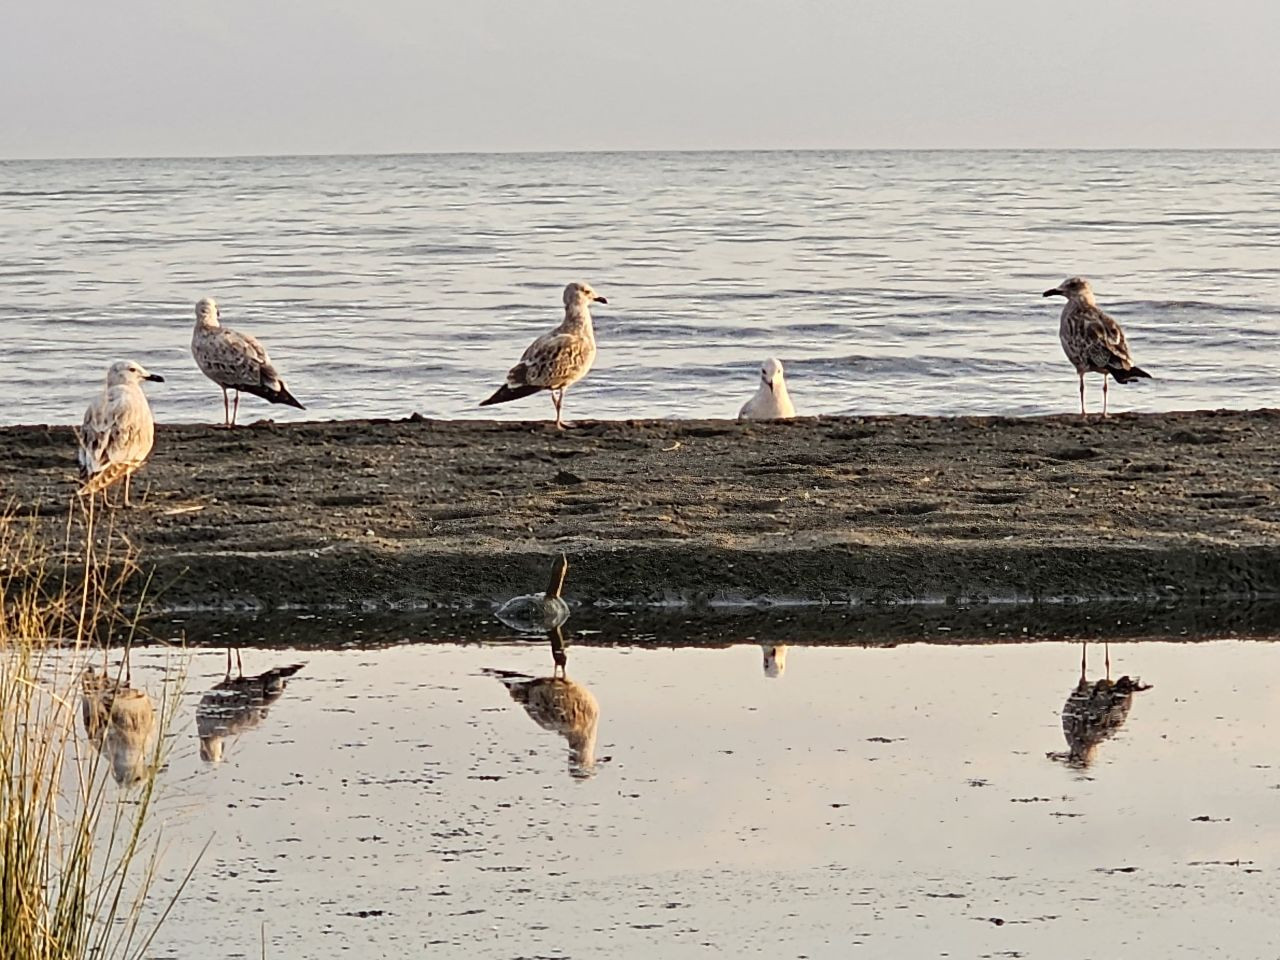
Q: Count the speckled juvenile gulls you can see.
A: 4